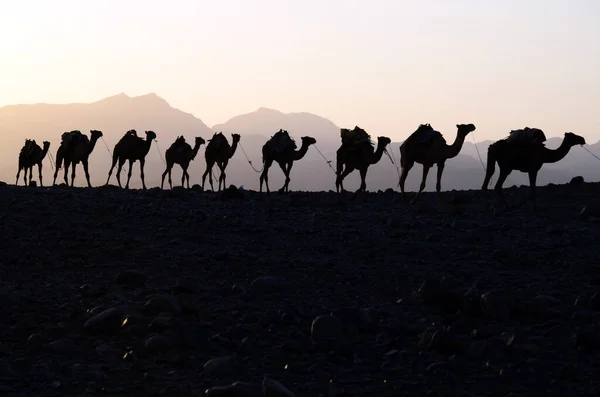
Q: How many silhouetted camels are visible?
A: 9